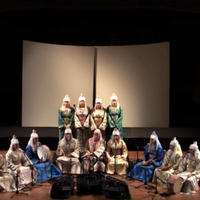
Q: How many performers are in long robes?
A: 12